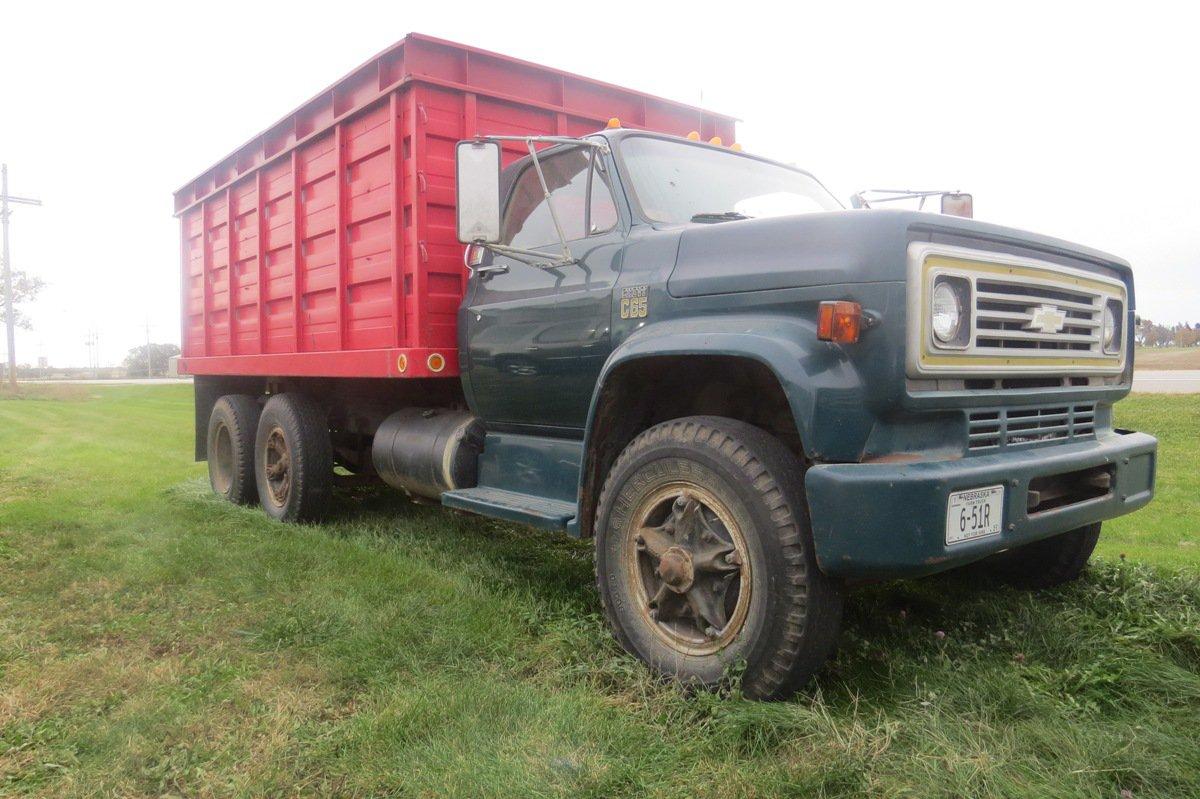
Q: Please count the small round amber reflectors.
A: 2